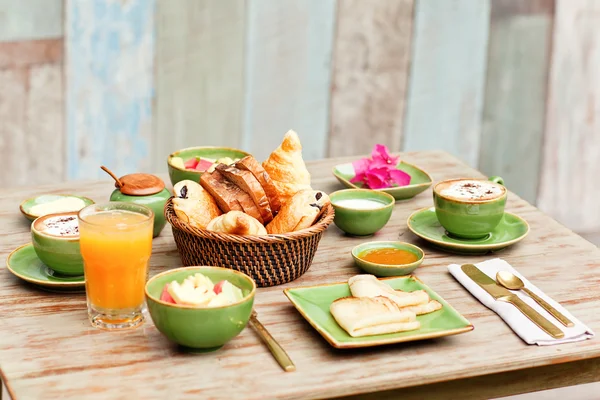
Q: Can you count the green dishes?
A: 12